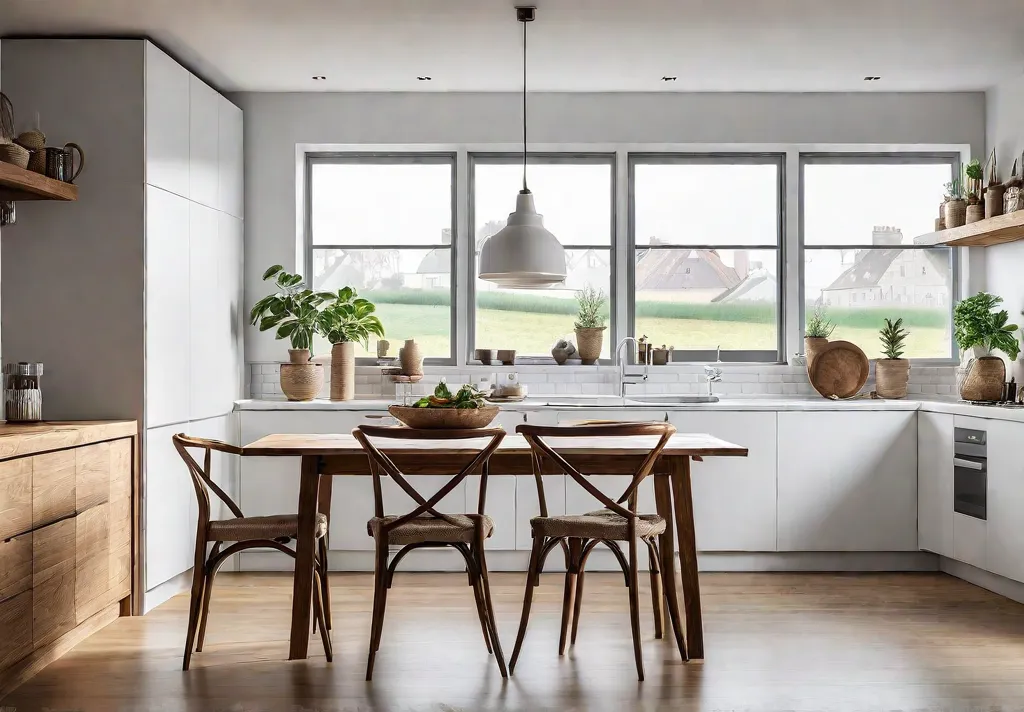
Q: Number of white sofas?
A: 0